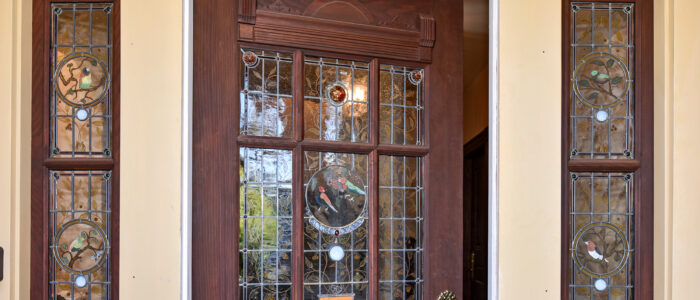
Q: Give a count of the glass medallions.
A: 5